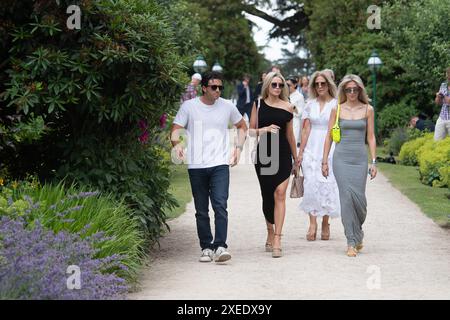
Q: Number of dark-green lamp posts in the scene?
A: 3